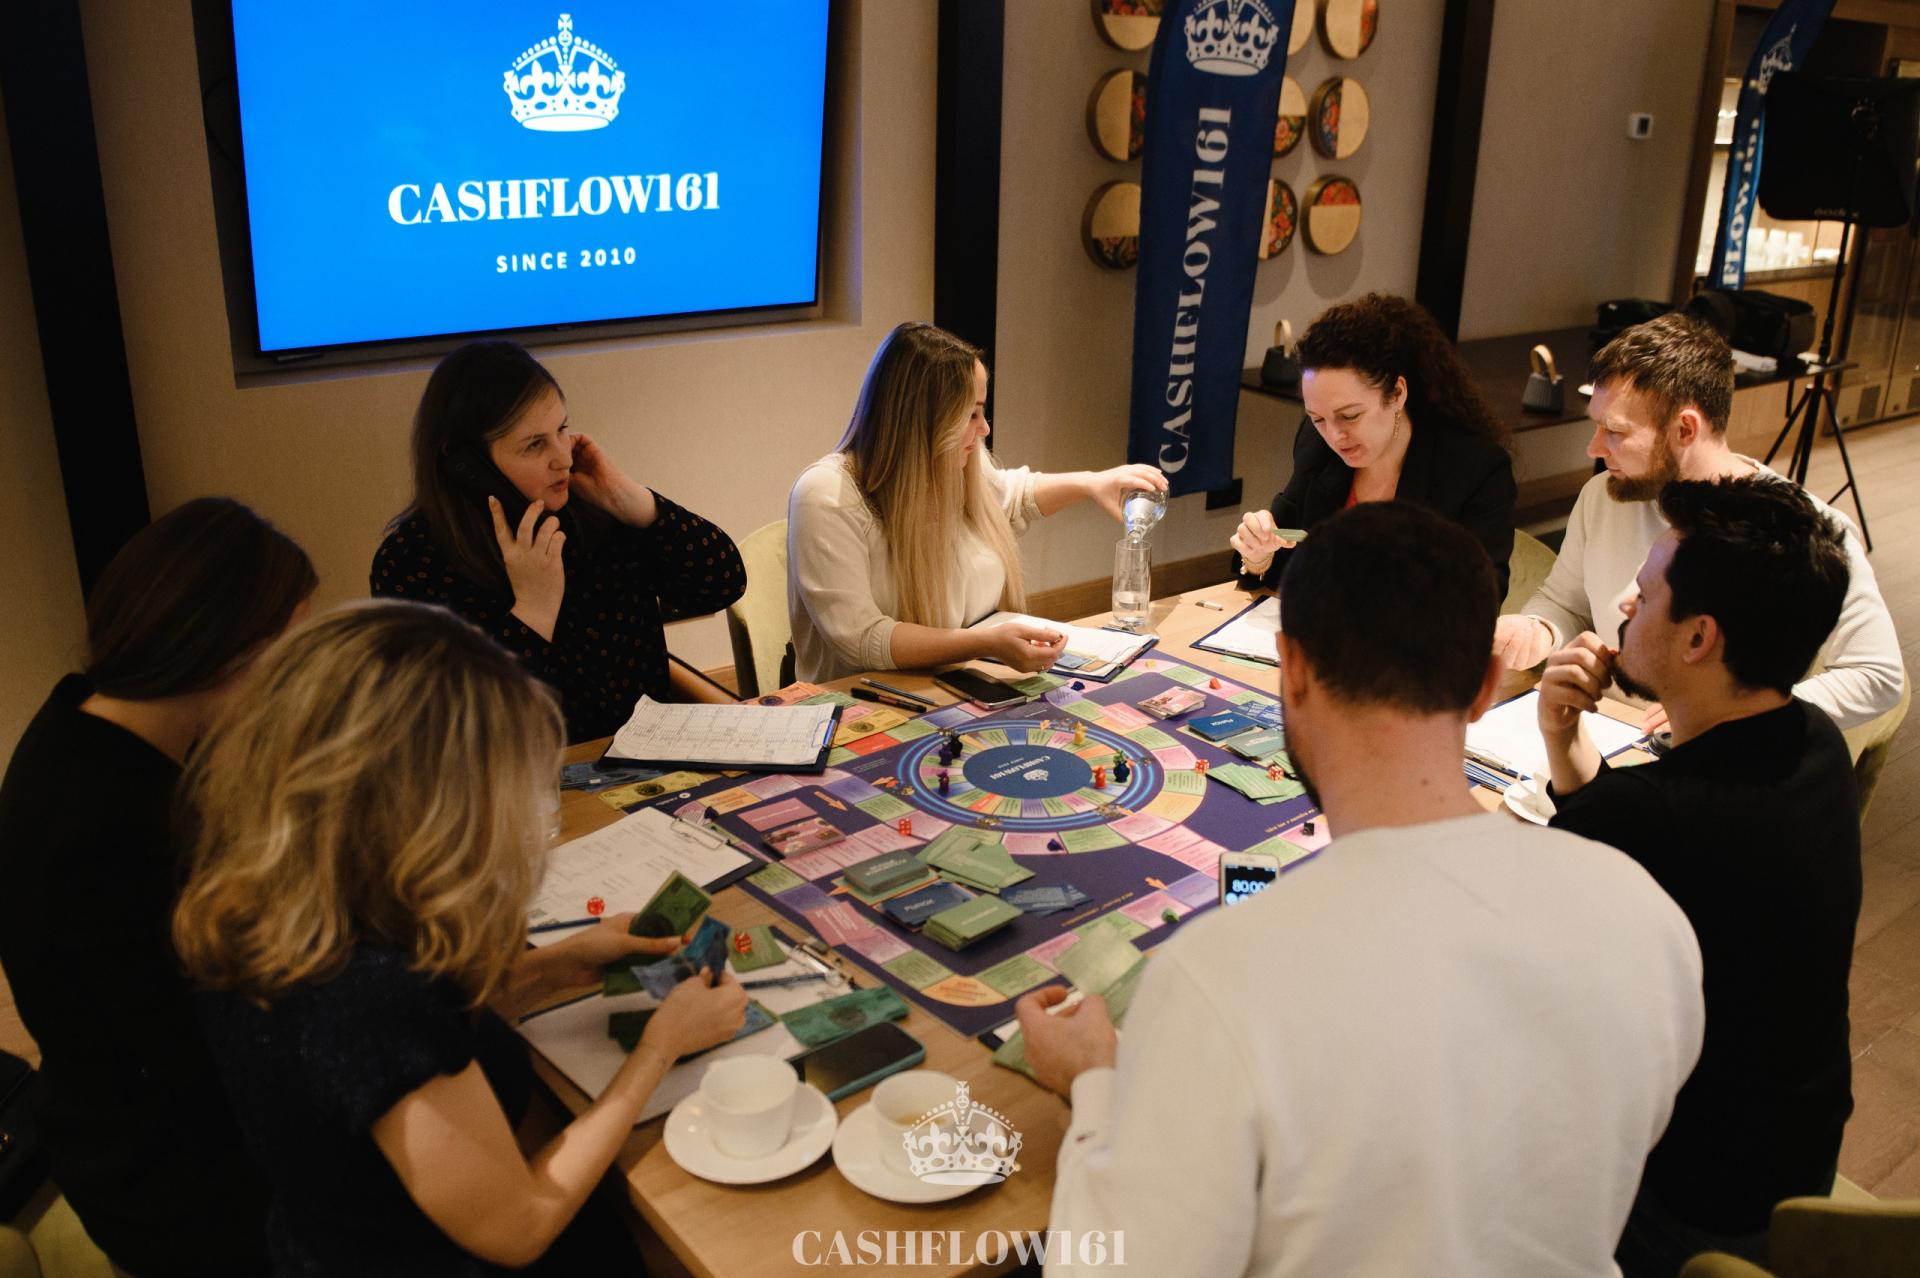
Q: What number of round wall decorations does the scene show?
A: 9